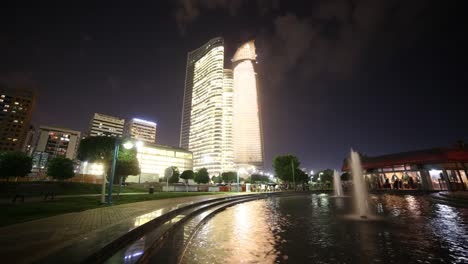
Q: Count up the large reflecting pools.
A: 1